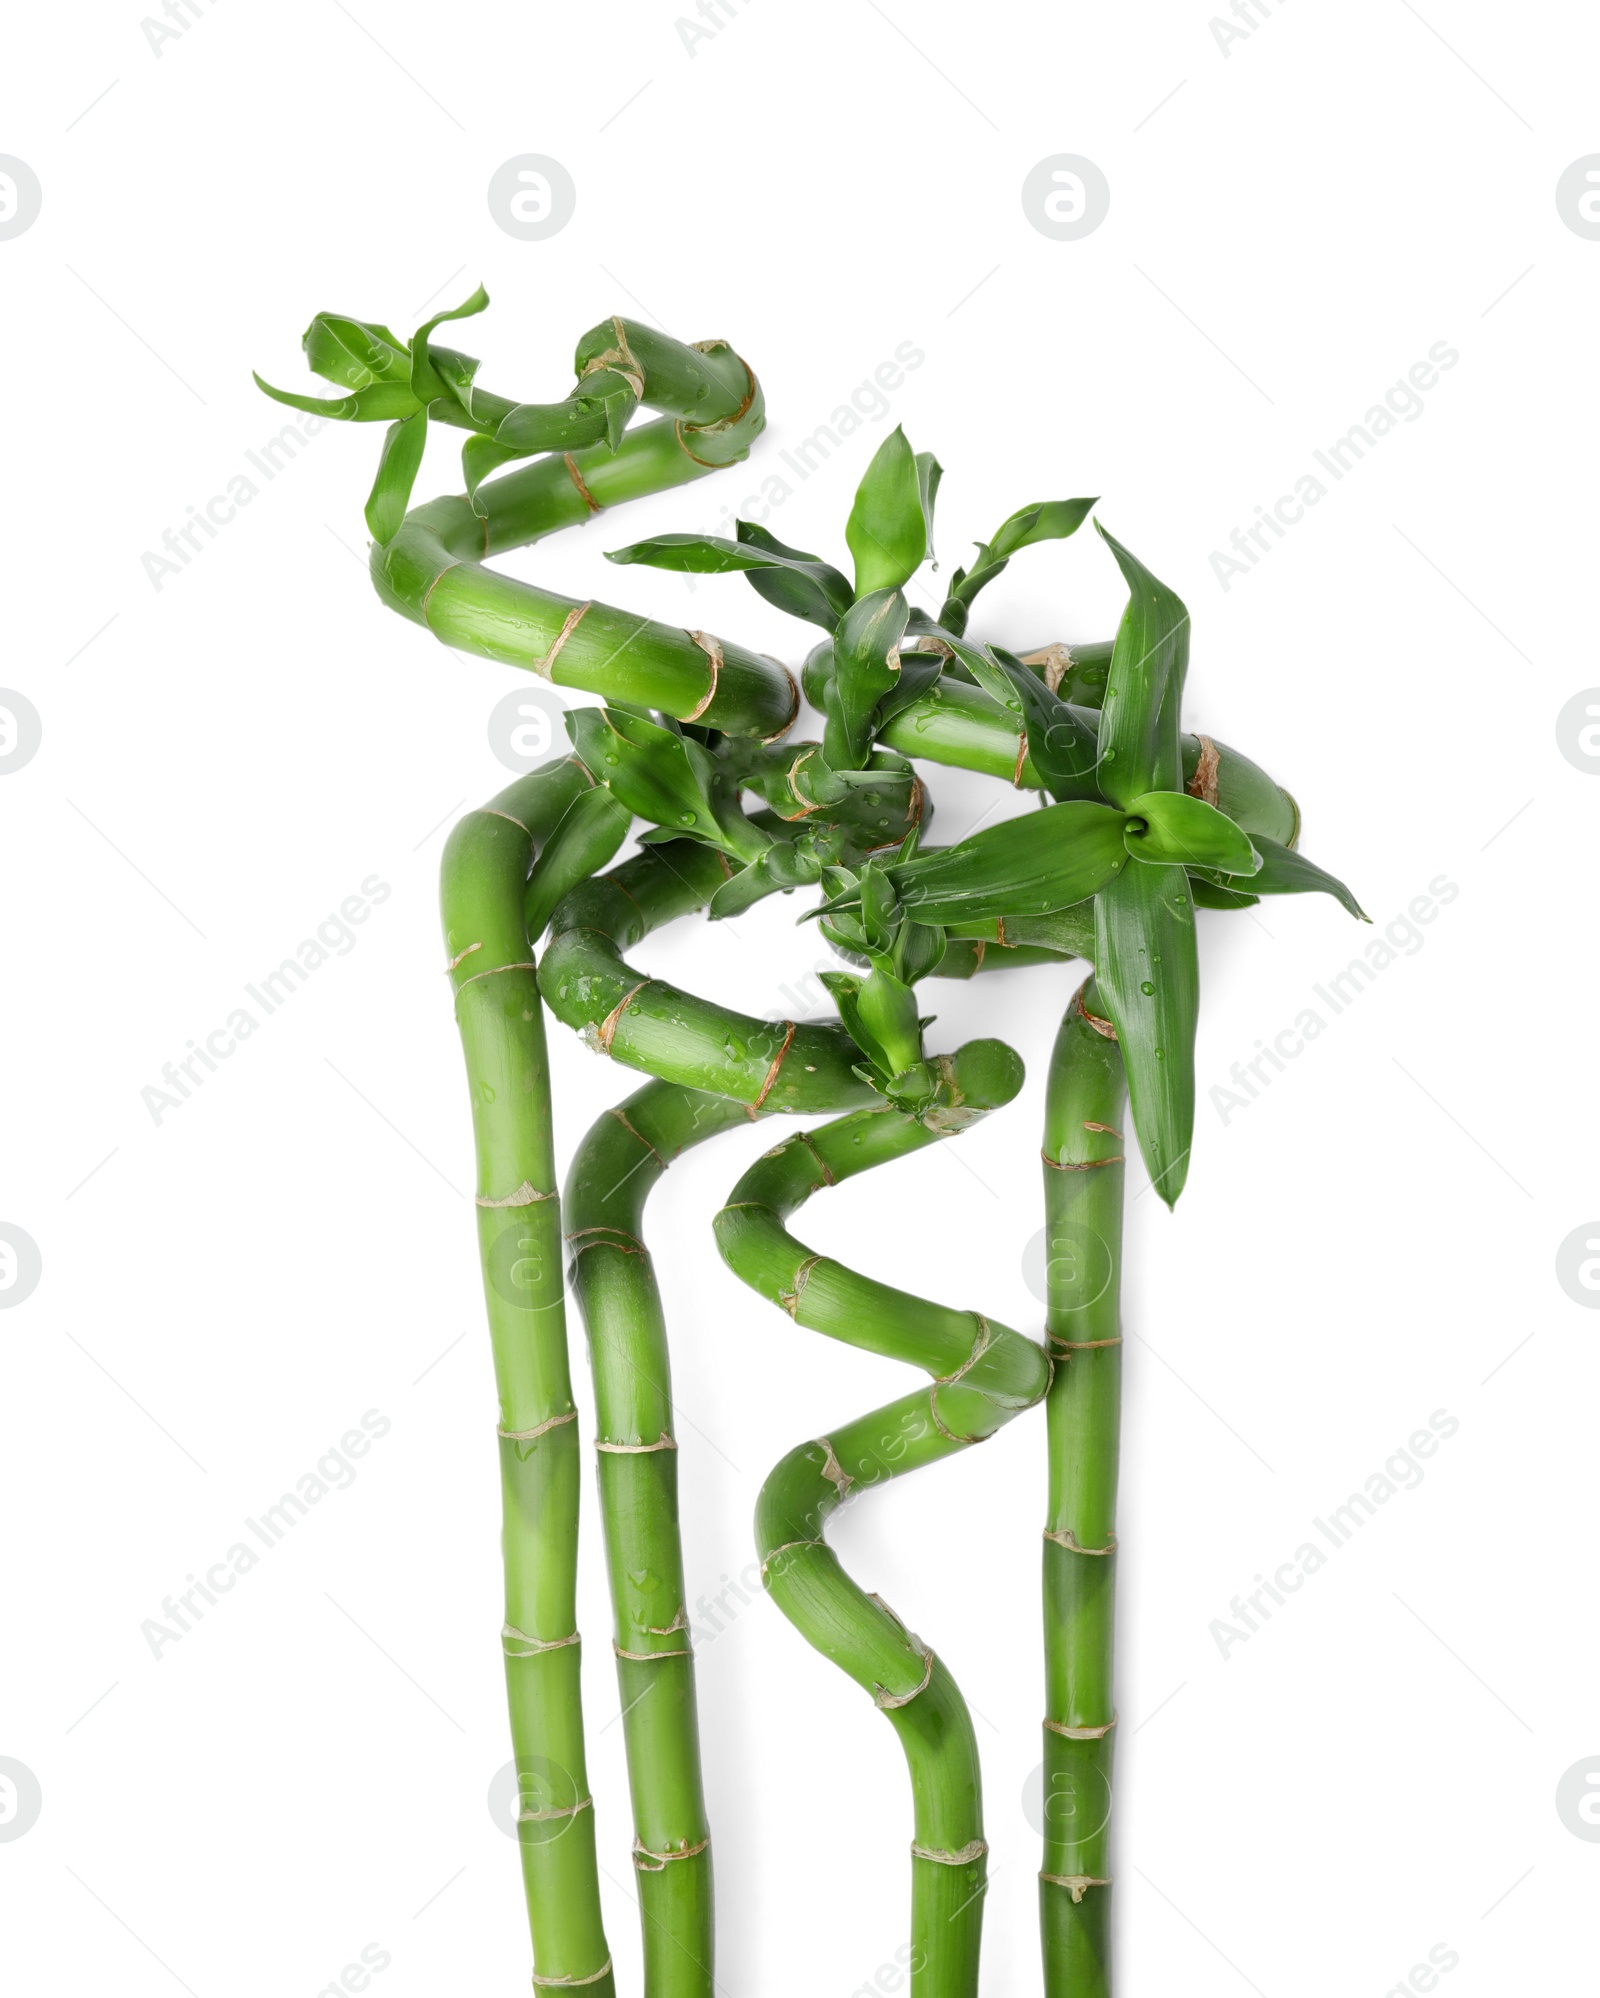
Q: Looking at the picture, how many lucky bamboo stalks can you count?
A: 4